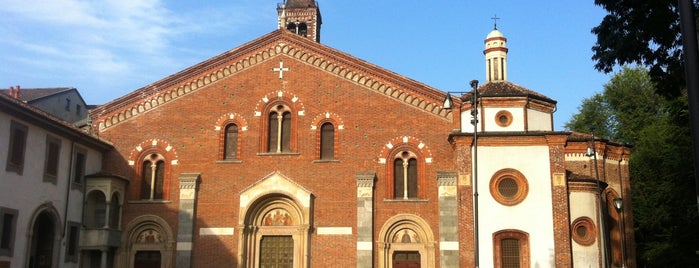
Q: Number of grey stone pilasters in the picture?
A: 3